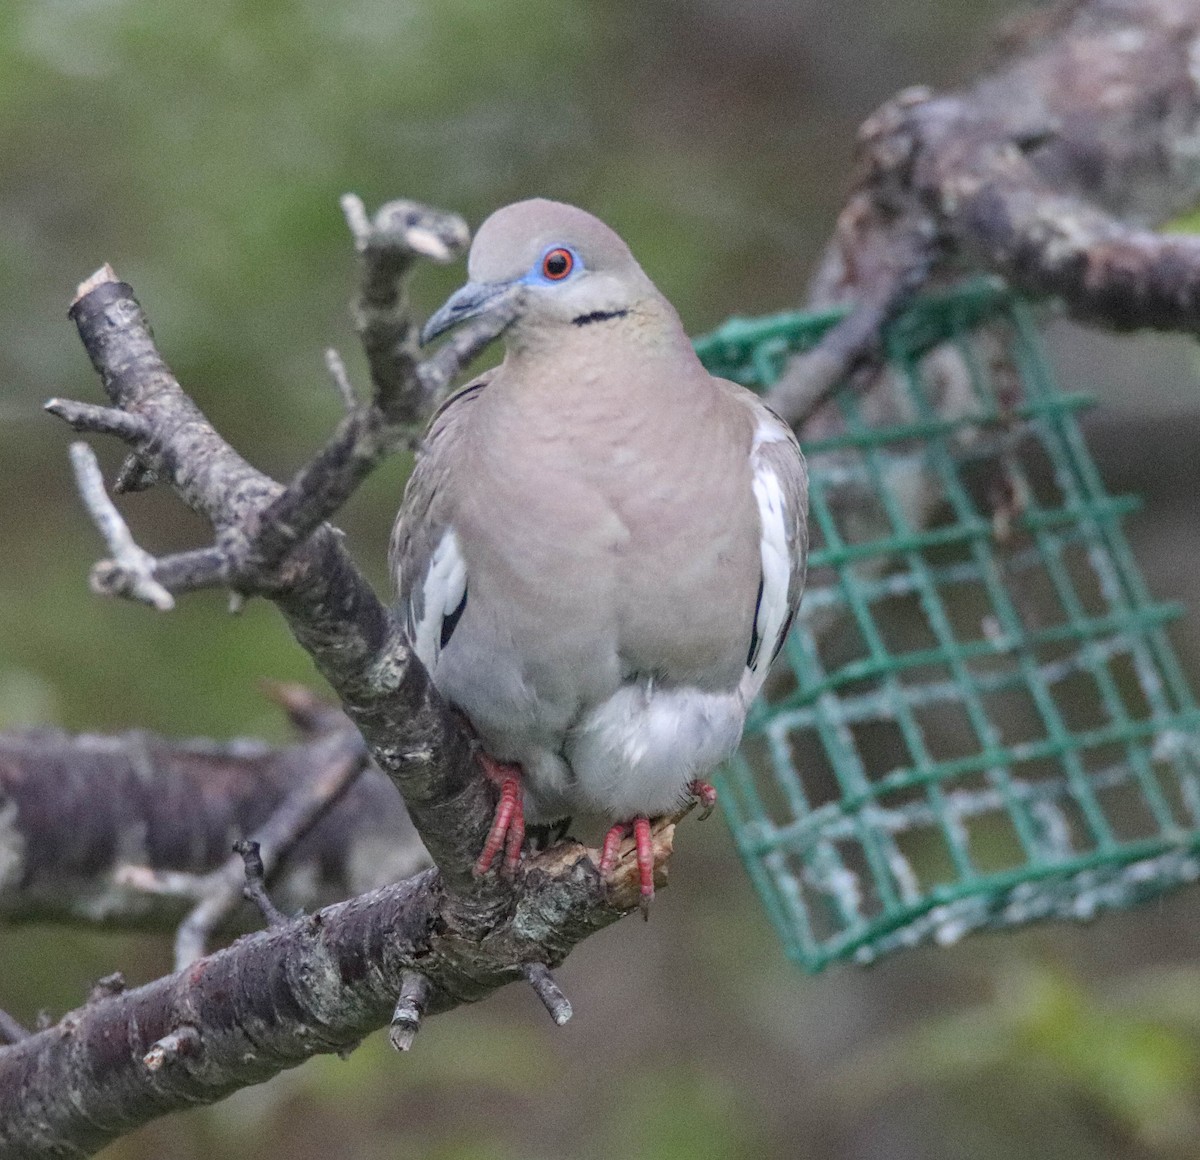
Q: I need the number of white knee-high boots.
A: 0